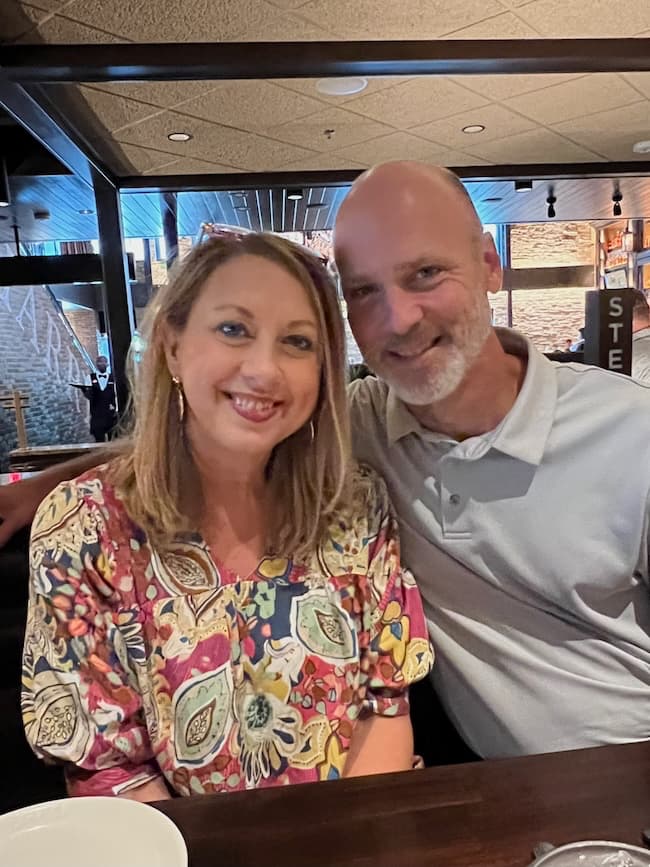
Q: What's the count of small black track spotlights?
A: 2